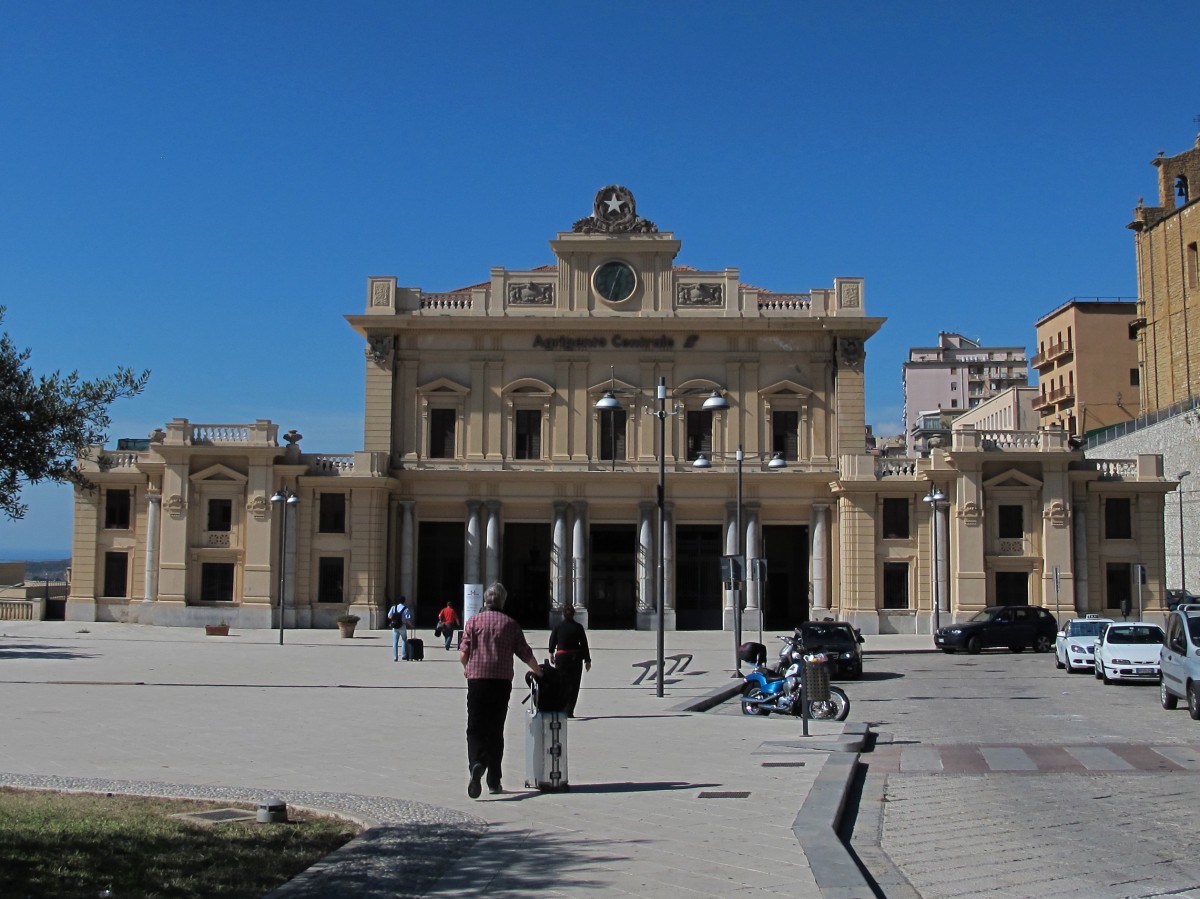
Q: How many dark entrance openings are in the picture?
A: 5